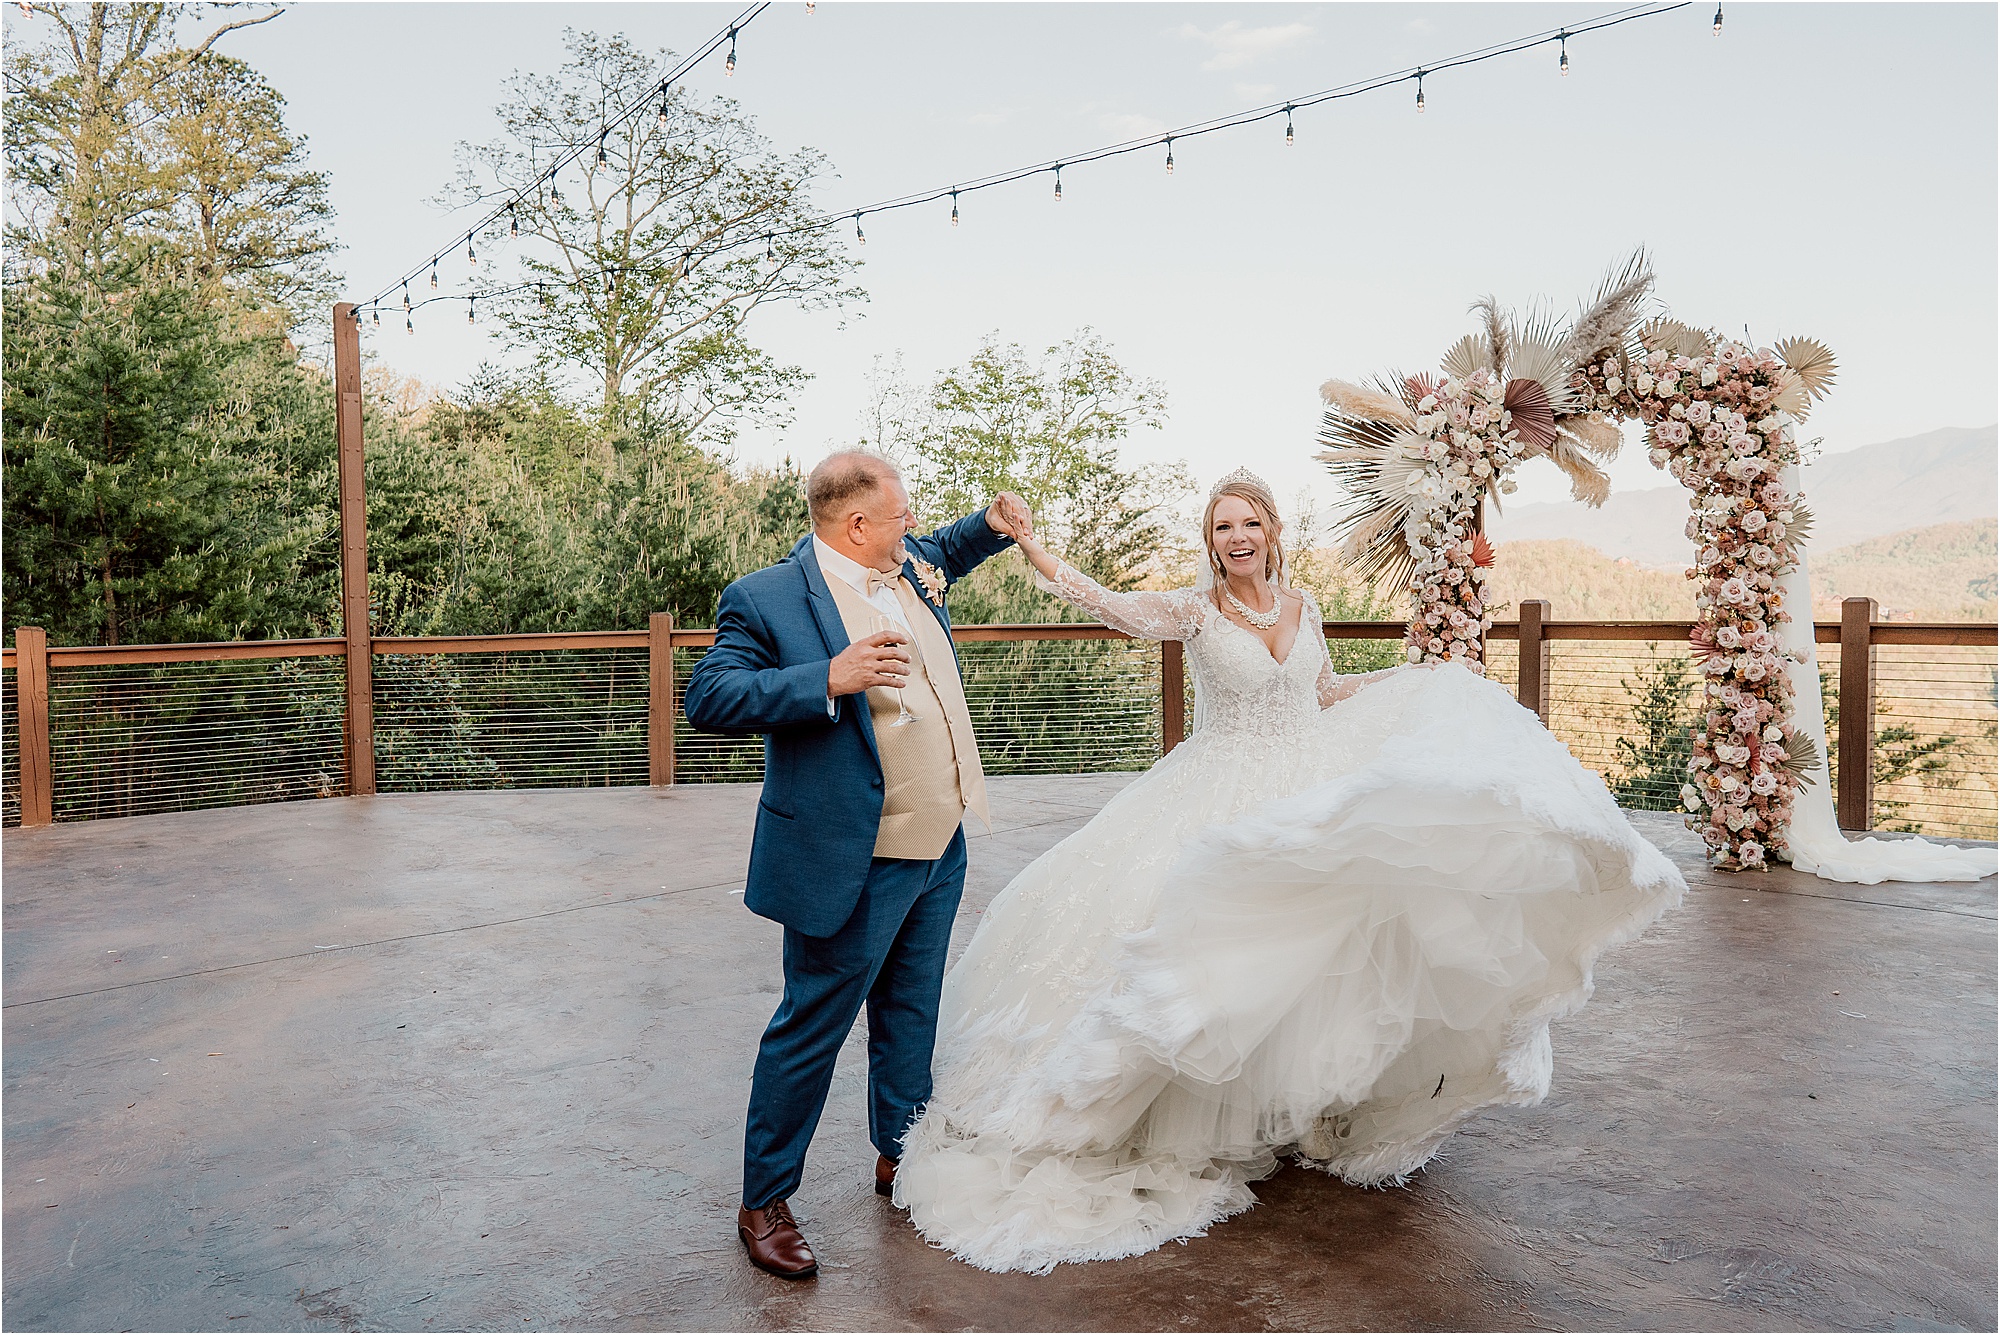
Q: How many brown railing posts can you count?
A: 6